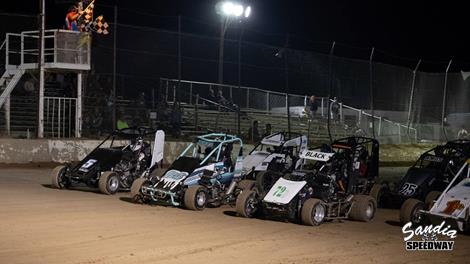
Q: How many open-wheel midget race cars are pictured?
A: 6